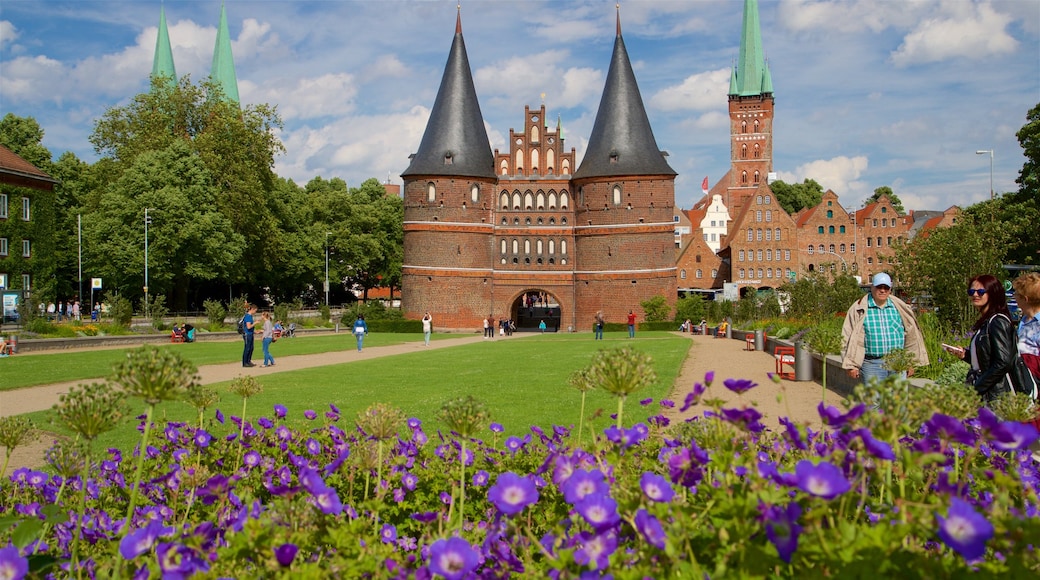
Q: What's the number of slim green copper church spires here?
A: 3